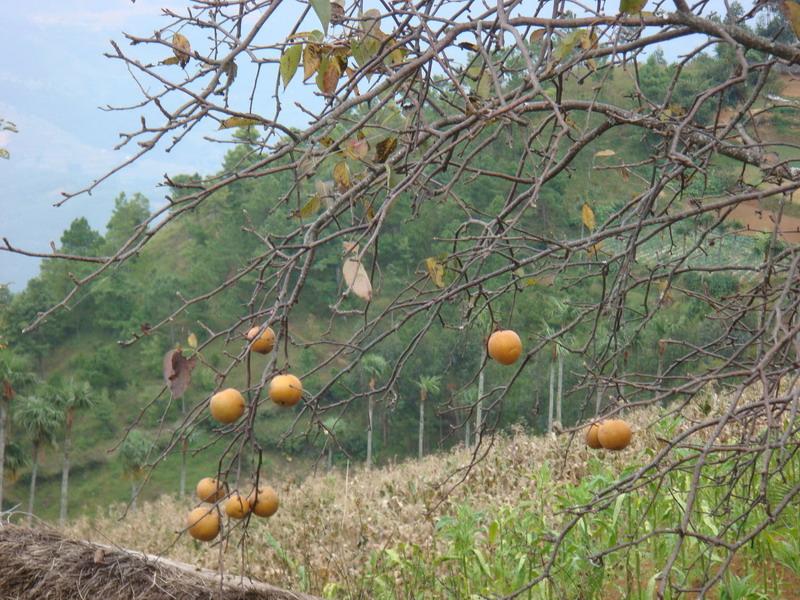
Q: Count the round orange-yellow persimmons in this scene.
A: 10